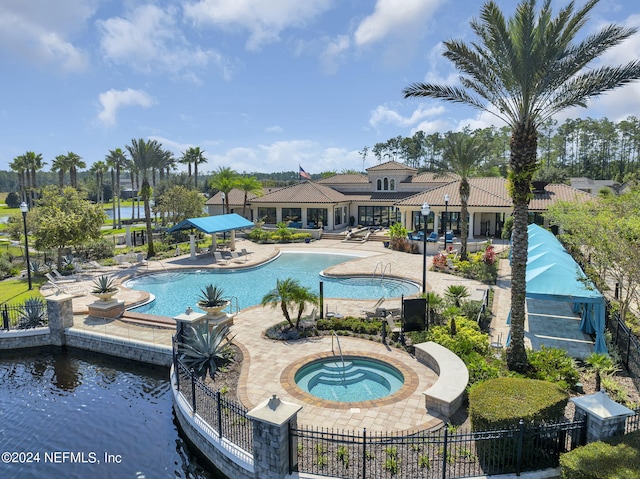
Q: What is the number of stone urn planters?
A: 2